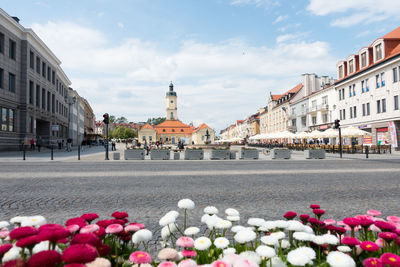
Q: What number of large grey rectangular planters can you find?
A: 7